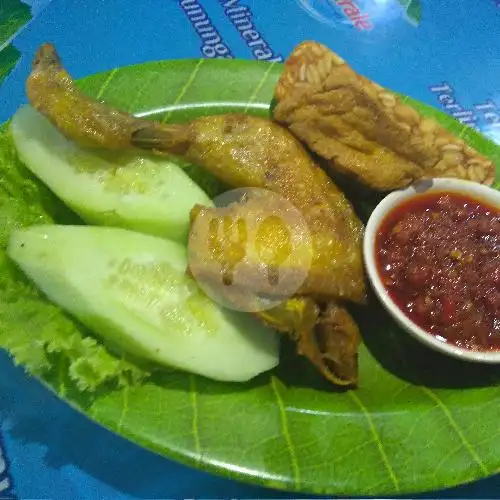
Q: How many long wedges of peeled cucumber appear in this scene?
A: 2